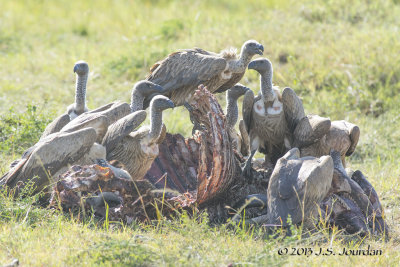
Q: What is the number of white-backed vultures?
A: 9